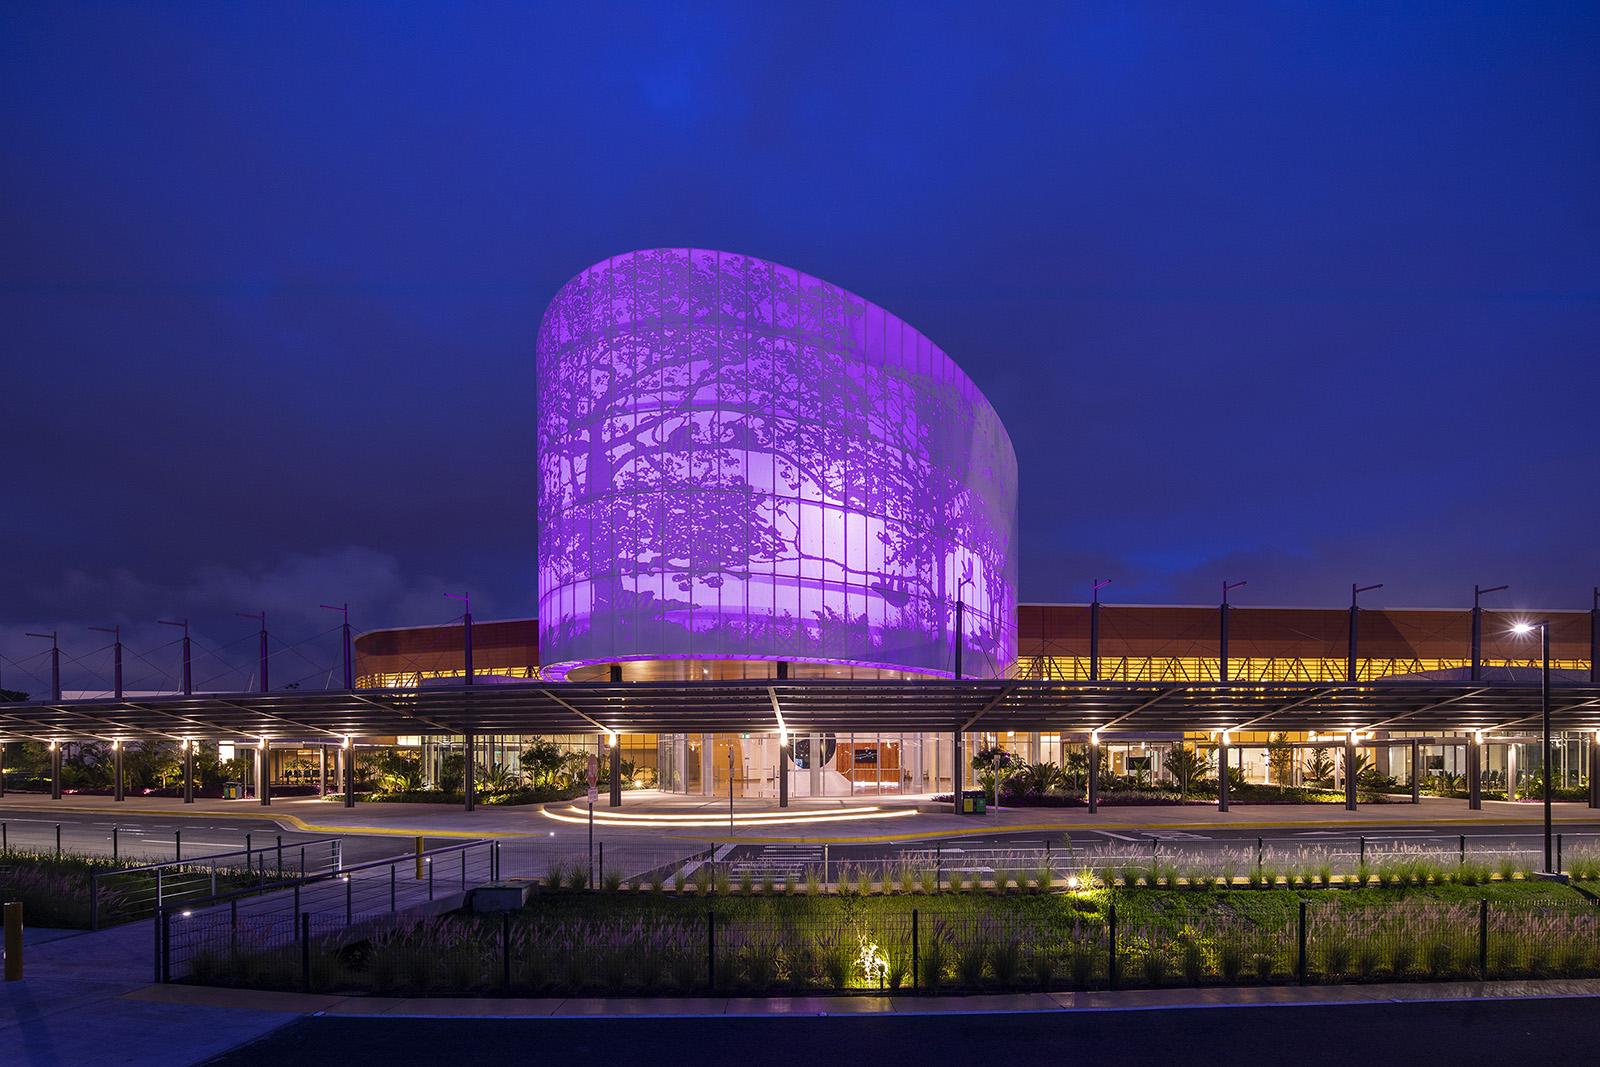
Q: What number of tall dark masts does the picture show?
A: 12